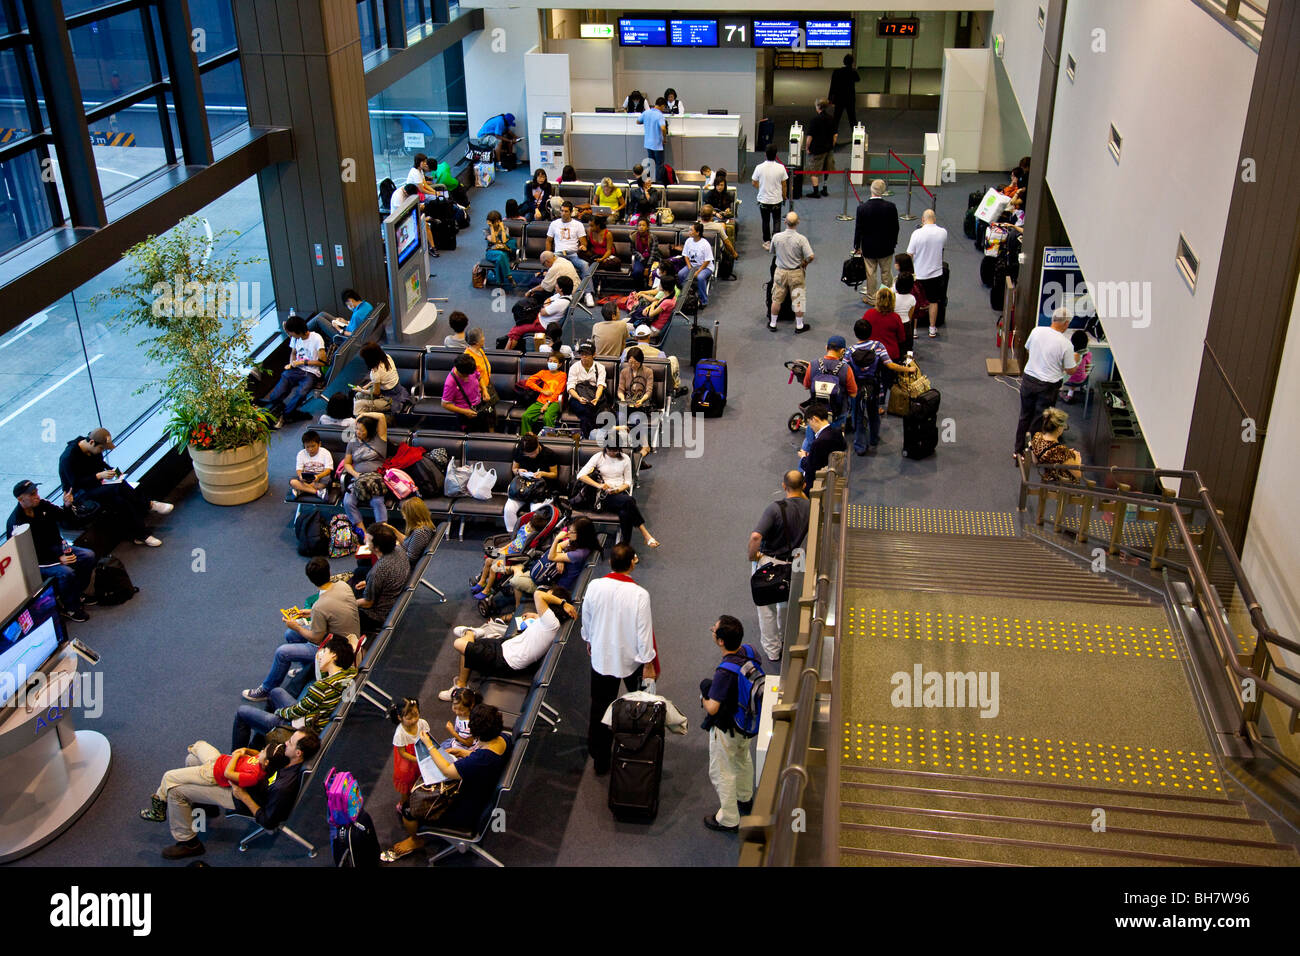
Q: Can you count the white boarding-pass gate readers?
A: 2